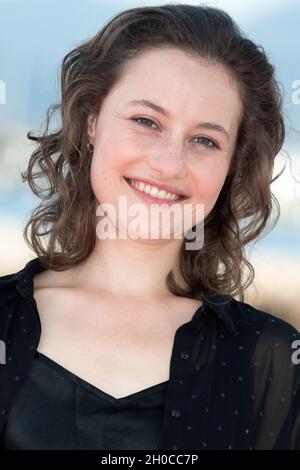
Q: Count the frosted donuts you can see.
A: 0